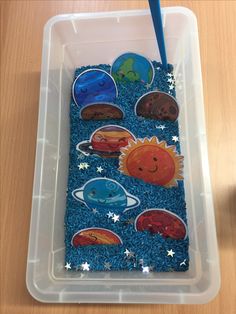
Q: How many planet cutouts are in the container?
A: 8